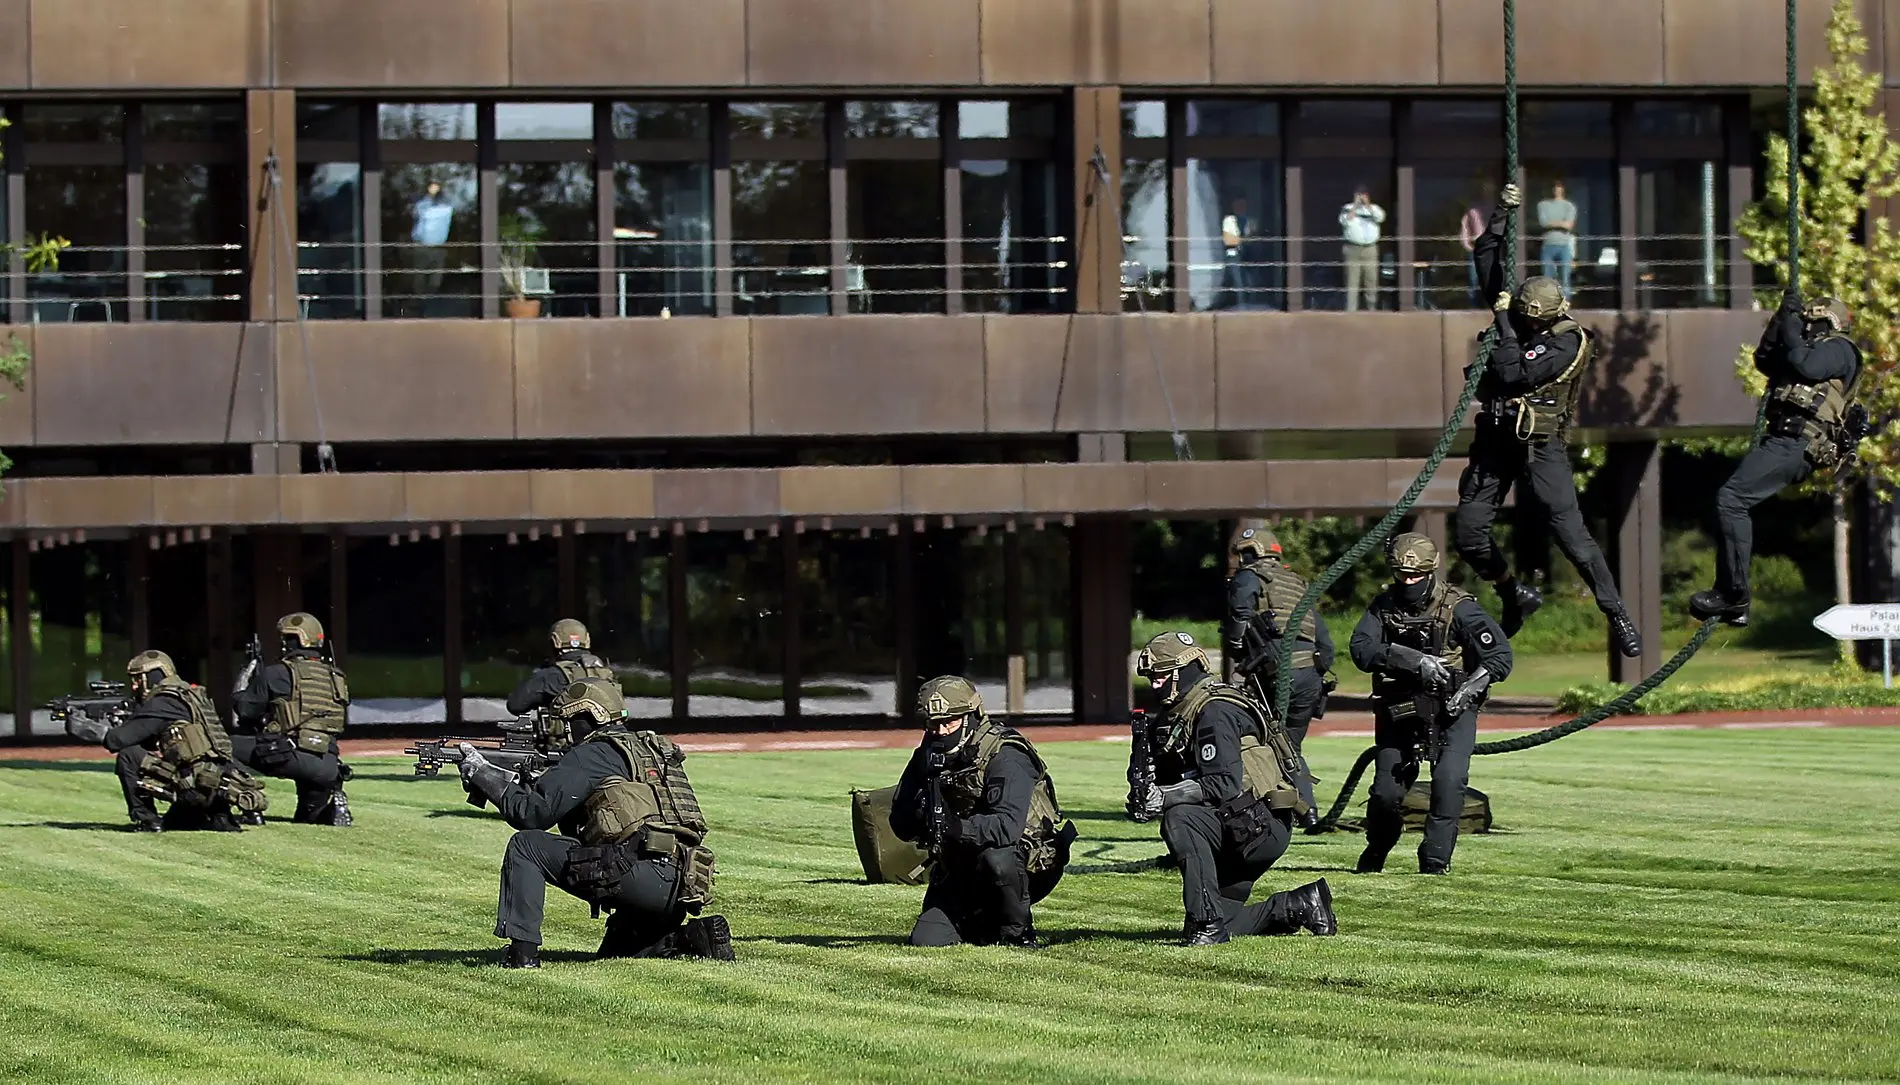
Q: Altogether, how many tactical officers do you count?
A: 10